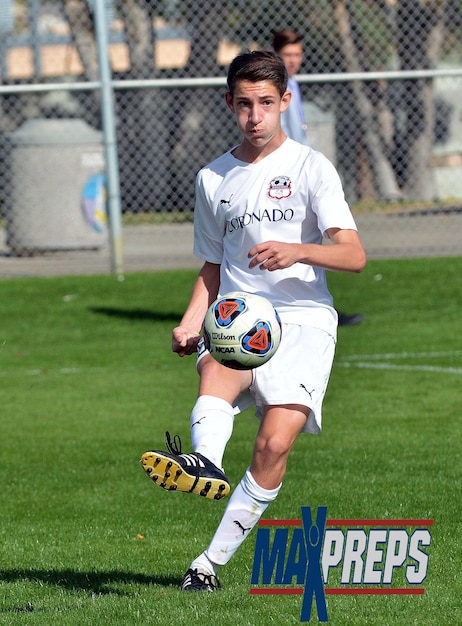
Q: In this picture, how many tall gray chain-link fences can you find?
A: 1